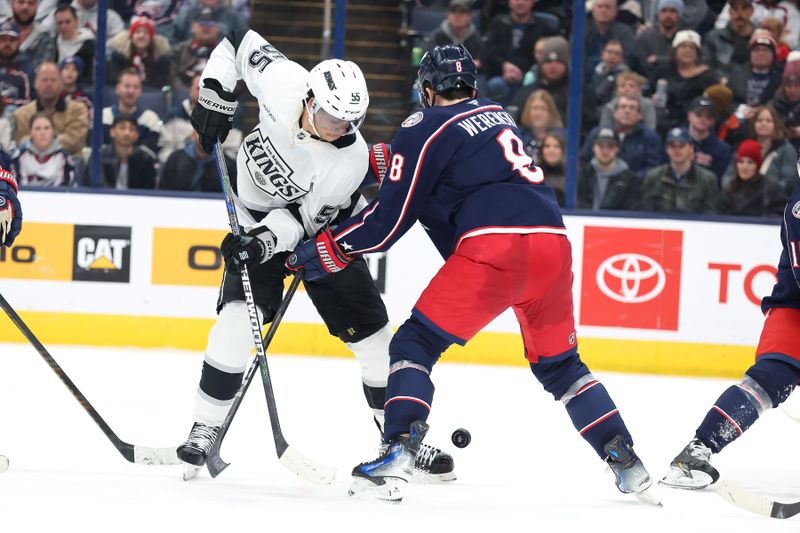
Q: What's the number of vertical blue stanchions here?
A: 3